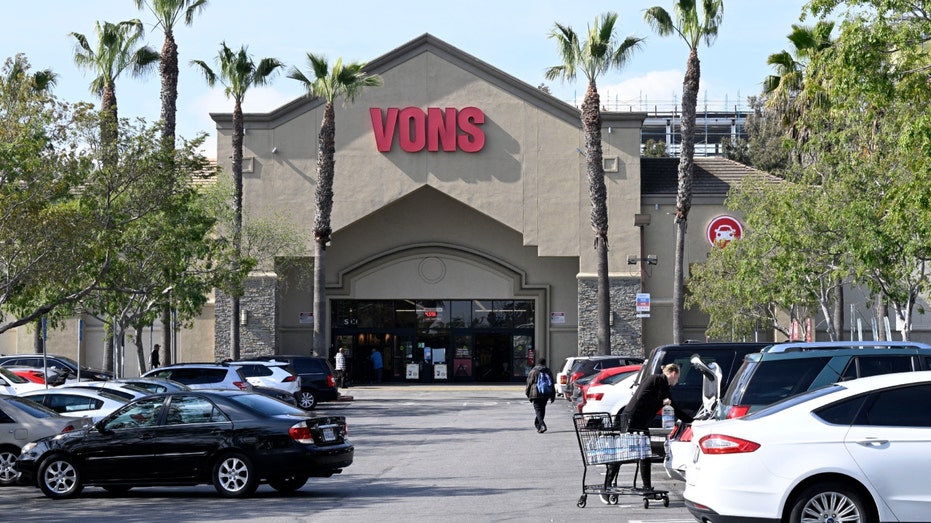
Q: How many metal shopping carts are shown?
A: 1